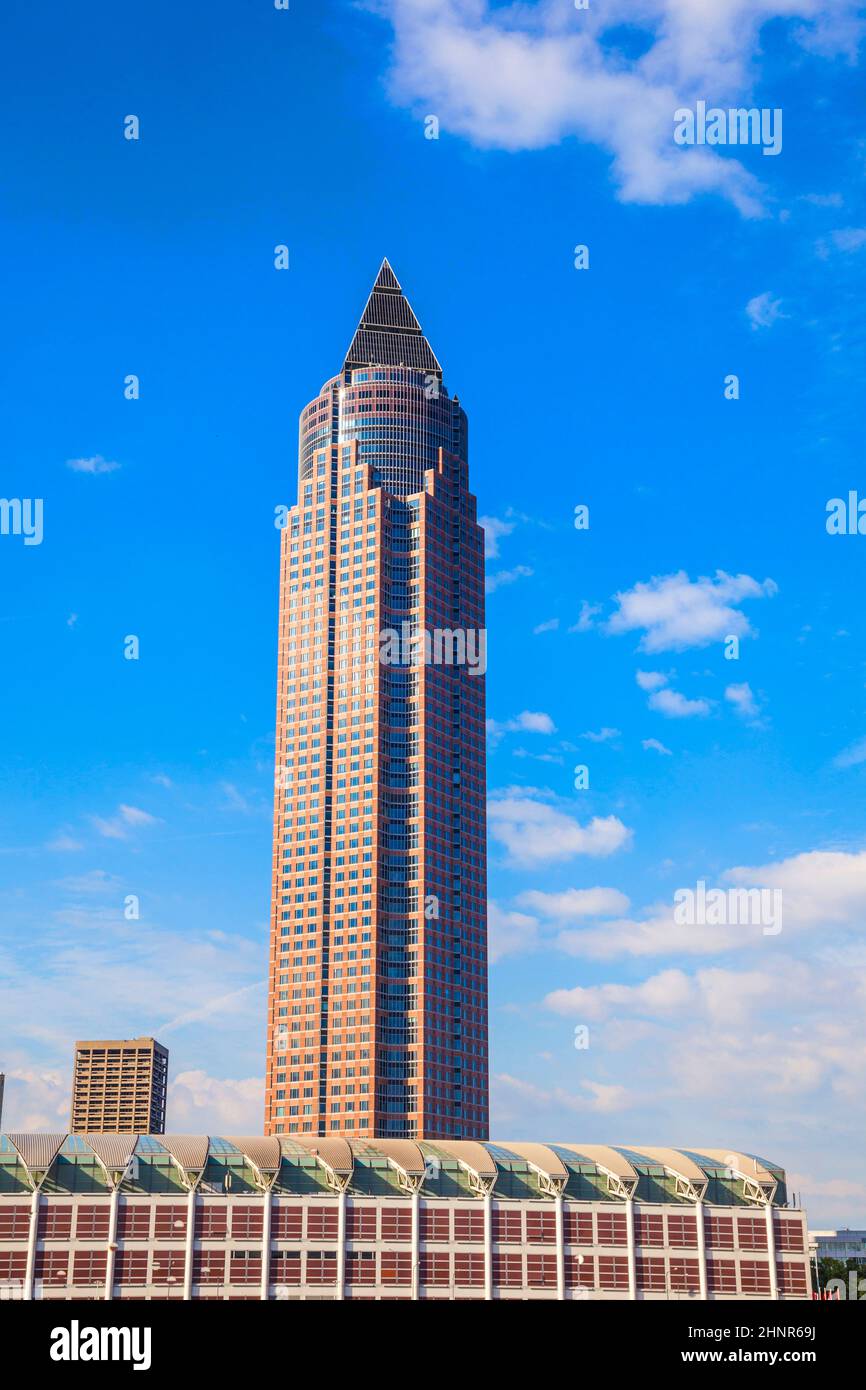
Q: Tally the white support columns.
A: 11